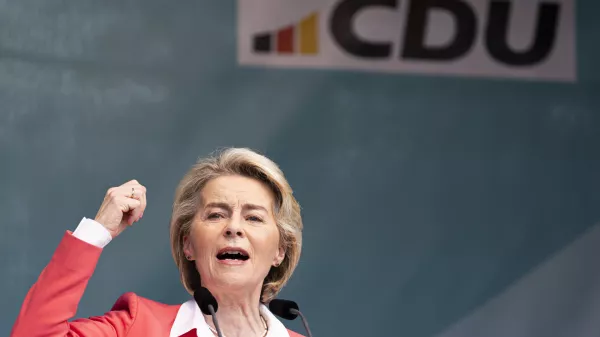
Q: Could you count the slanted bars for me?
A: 3